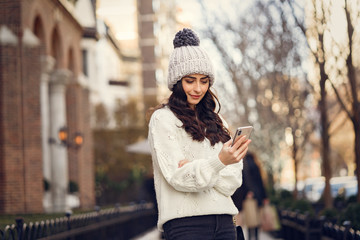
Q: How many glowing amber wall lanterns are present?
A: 2